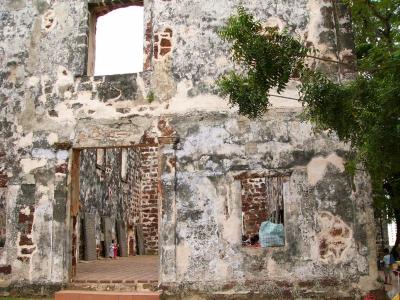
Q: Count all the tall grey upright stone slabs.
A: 4